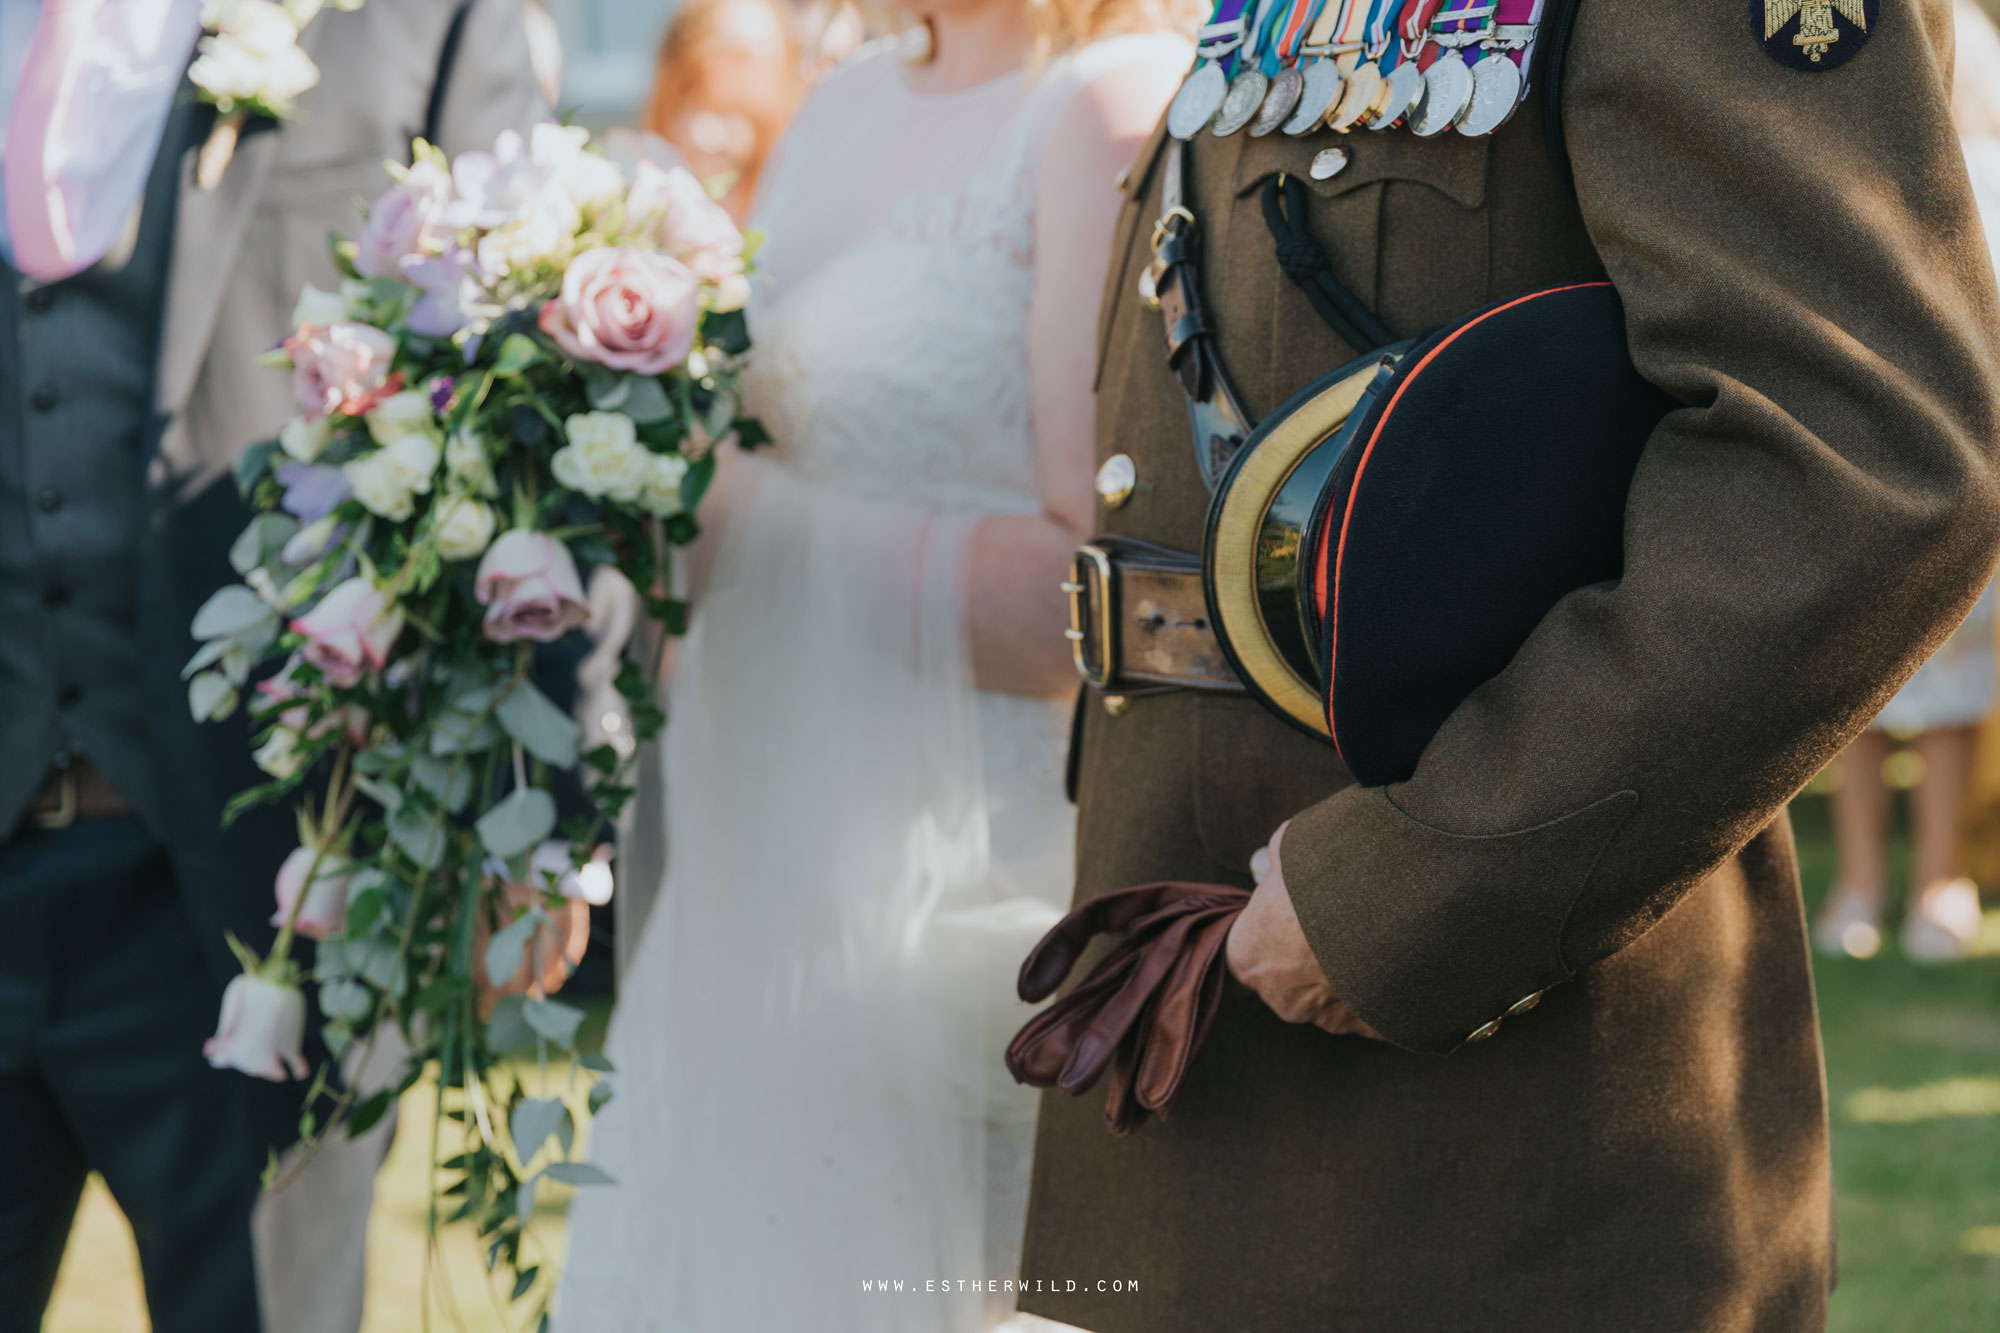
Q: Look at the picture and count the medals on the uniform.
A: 8